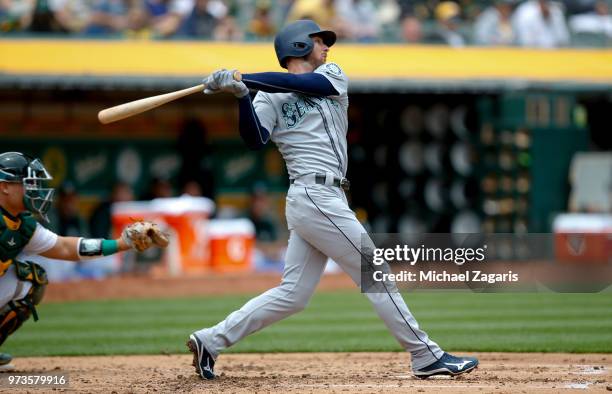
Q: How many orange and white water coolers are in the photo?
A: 4